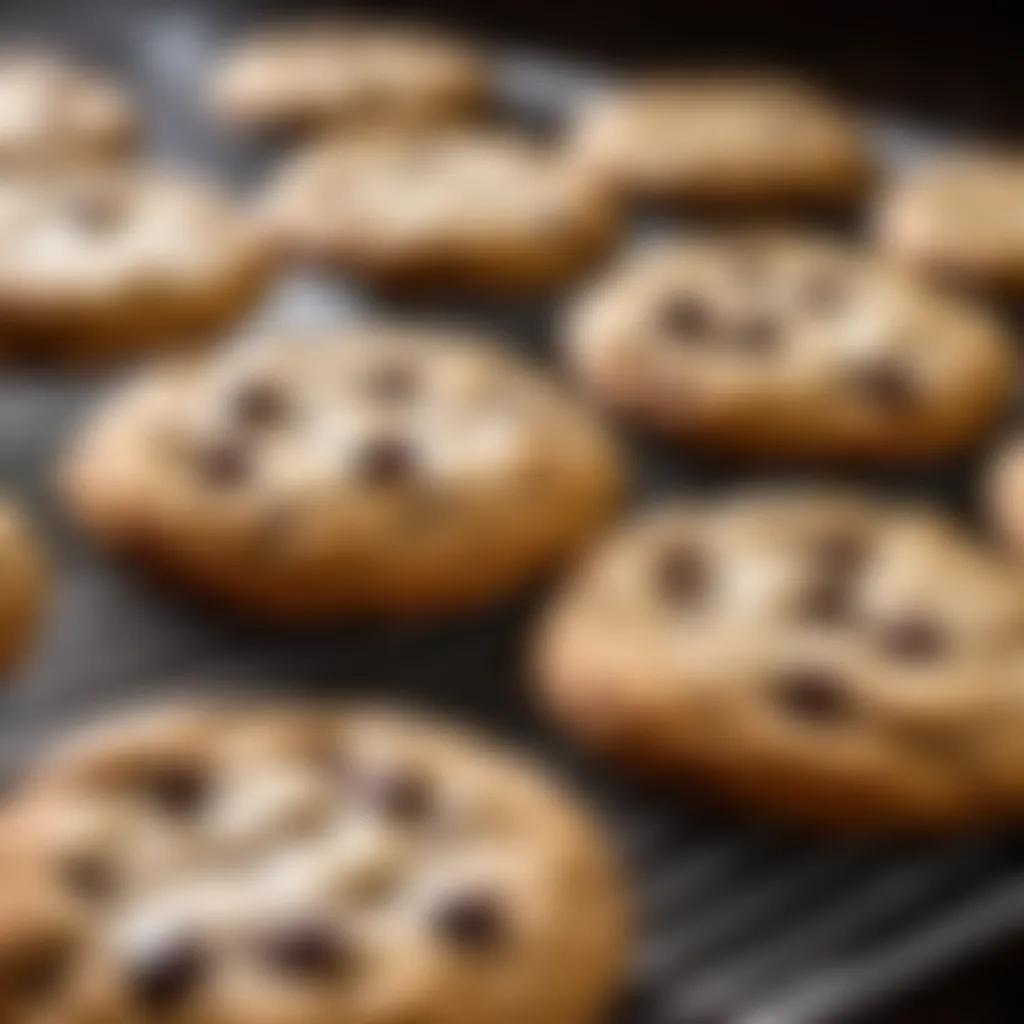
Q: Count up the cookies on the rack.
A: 12